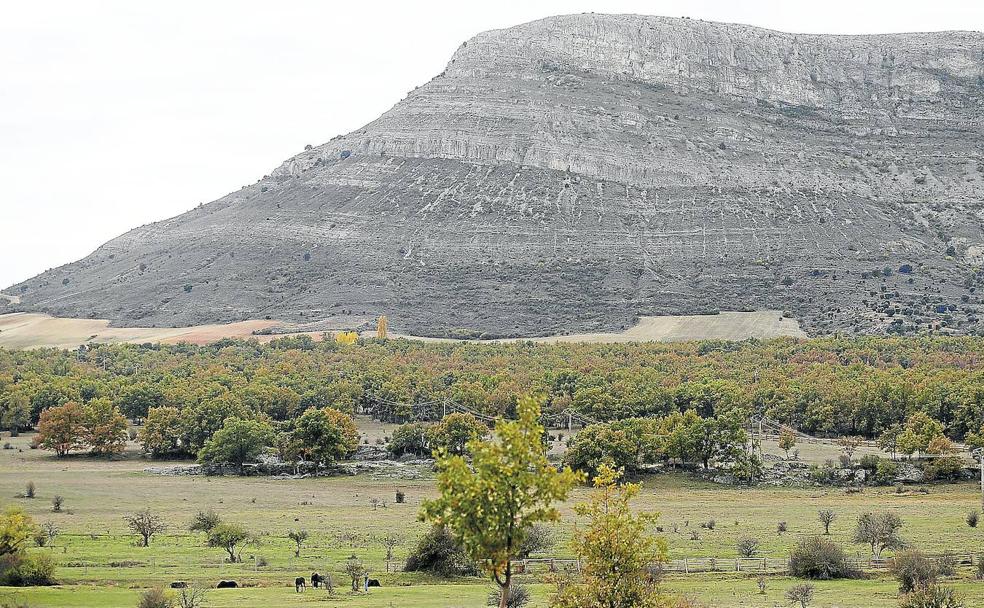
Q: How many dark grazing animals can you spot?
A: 5